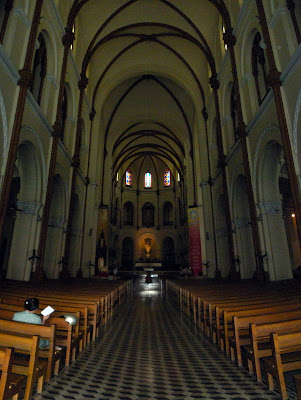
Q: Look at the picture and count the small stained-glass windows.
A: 3